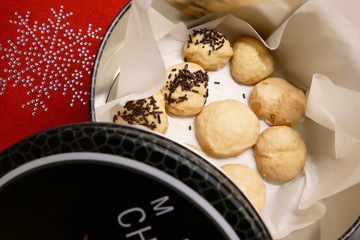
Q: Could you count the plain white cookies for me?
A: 5